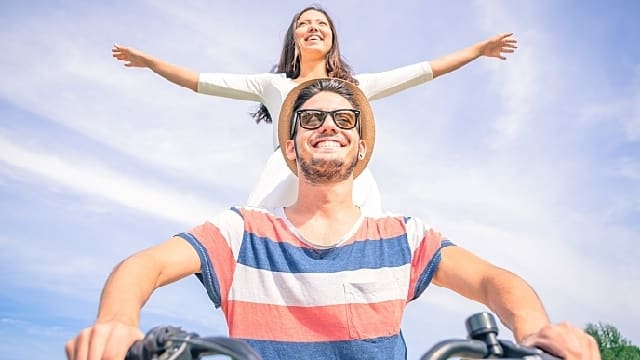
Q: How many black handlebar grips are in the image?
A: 2